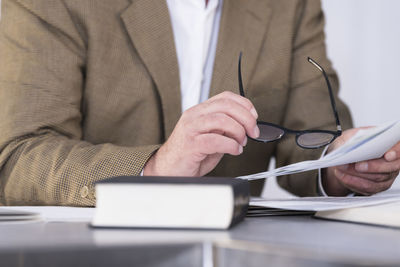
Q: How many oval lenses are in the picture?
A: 2